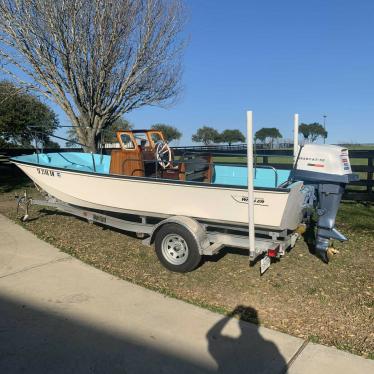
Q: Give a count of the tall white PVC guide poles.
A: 2